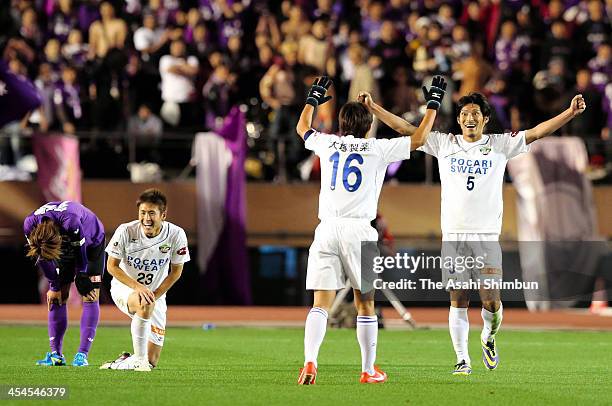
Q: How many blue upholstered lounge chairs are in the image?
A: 0